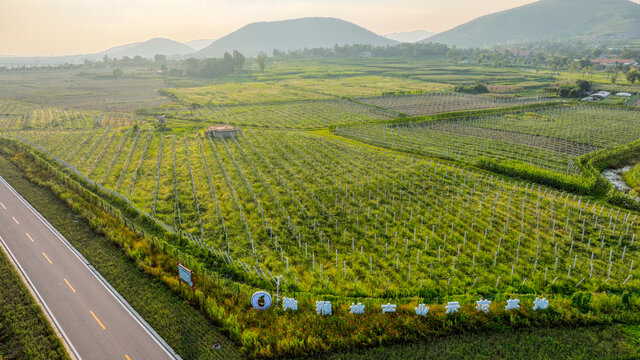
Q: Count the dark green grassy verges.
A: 2